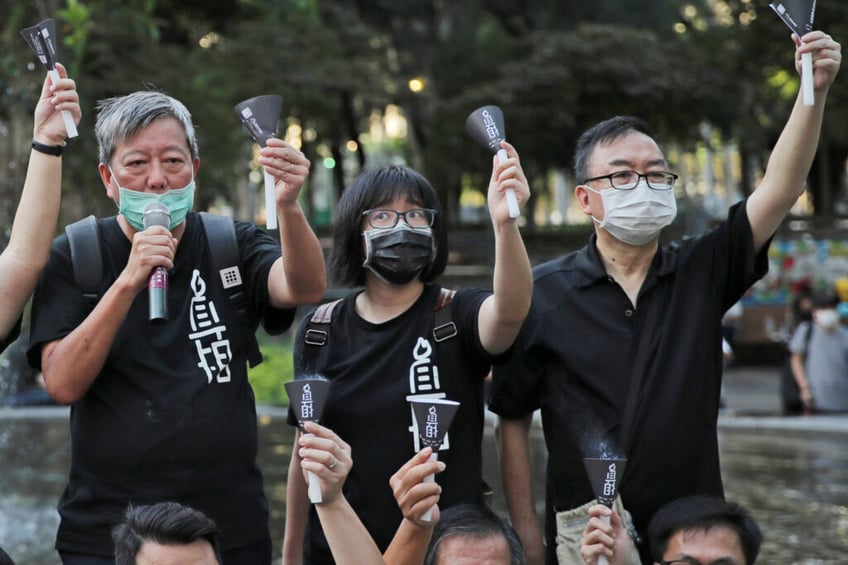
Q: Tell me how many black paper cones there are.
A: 7